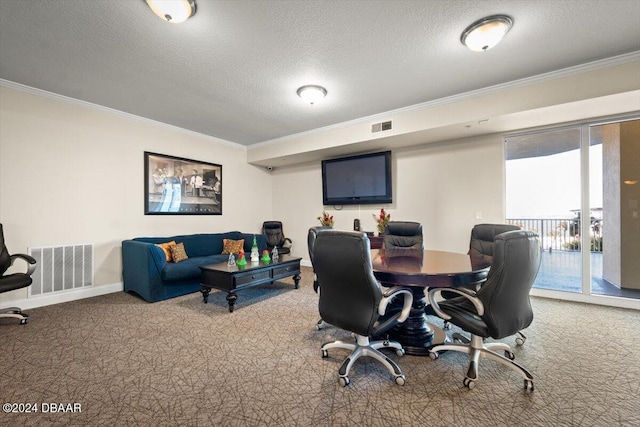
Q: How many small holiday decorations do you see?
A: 5